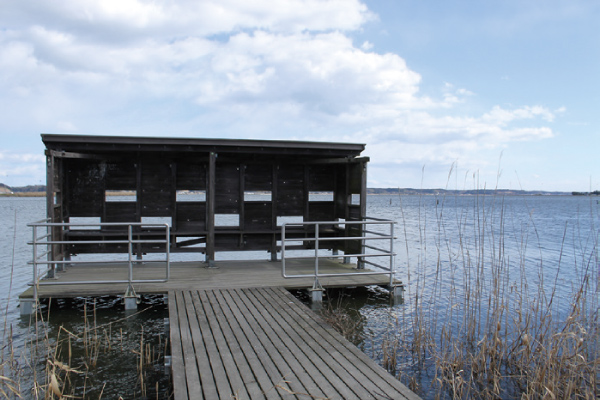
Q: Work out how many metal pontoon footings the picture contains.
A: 4